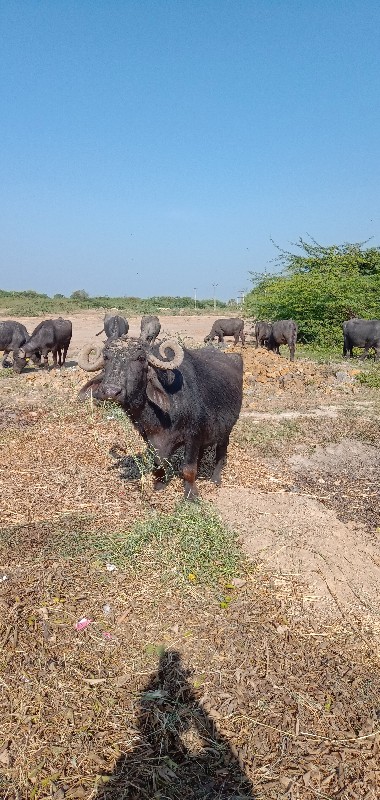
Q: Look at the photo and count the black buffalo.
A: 9